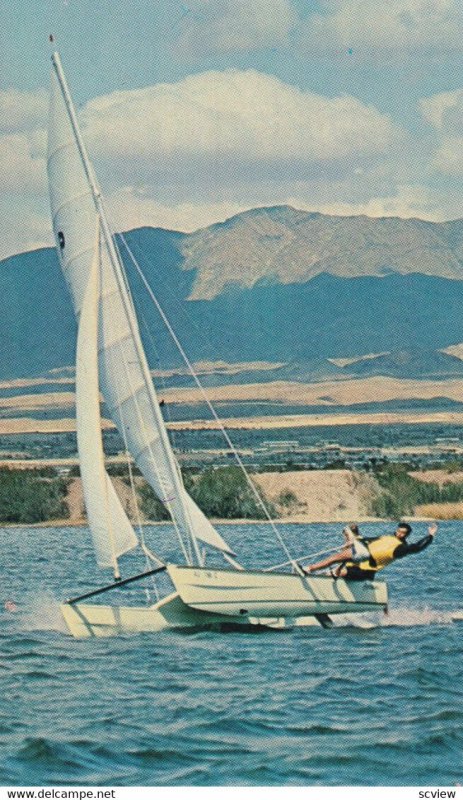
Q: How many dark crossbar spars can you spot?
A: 1